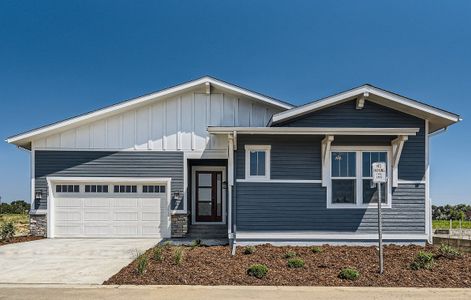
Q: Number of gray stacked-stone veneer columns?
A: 2